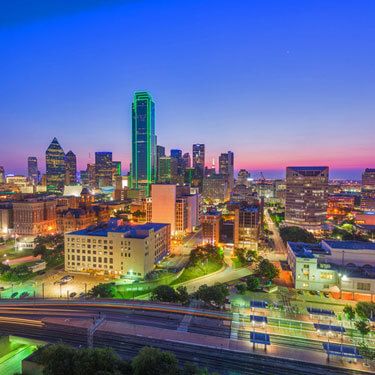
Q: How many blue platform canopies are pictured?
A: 6